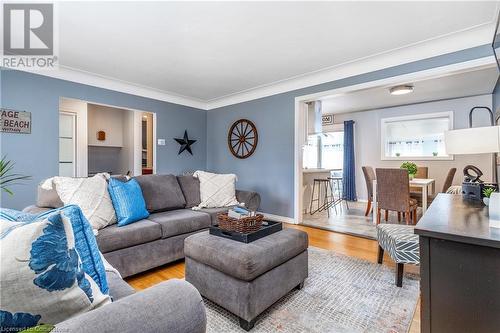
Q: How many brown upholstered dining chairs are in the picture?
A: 4